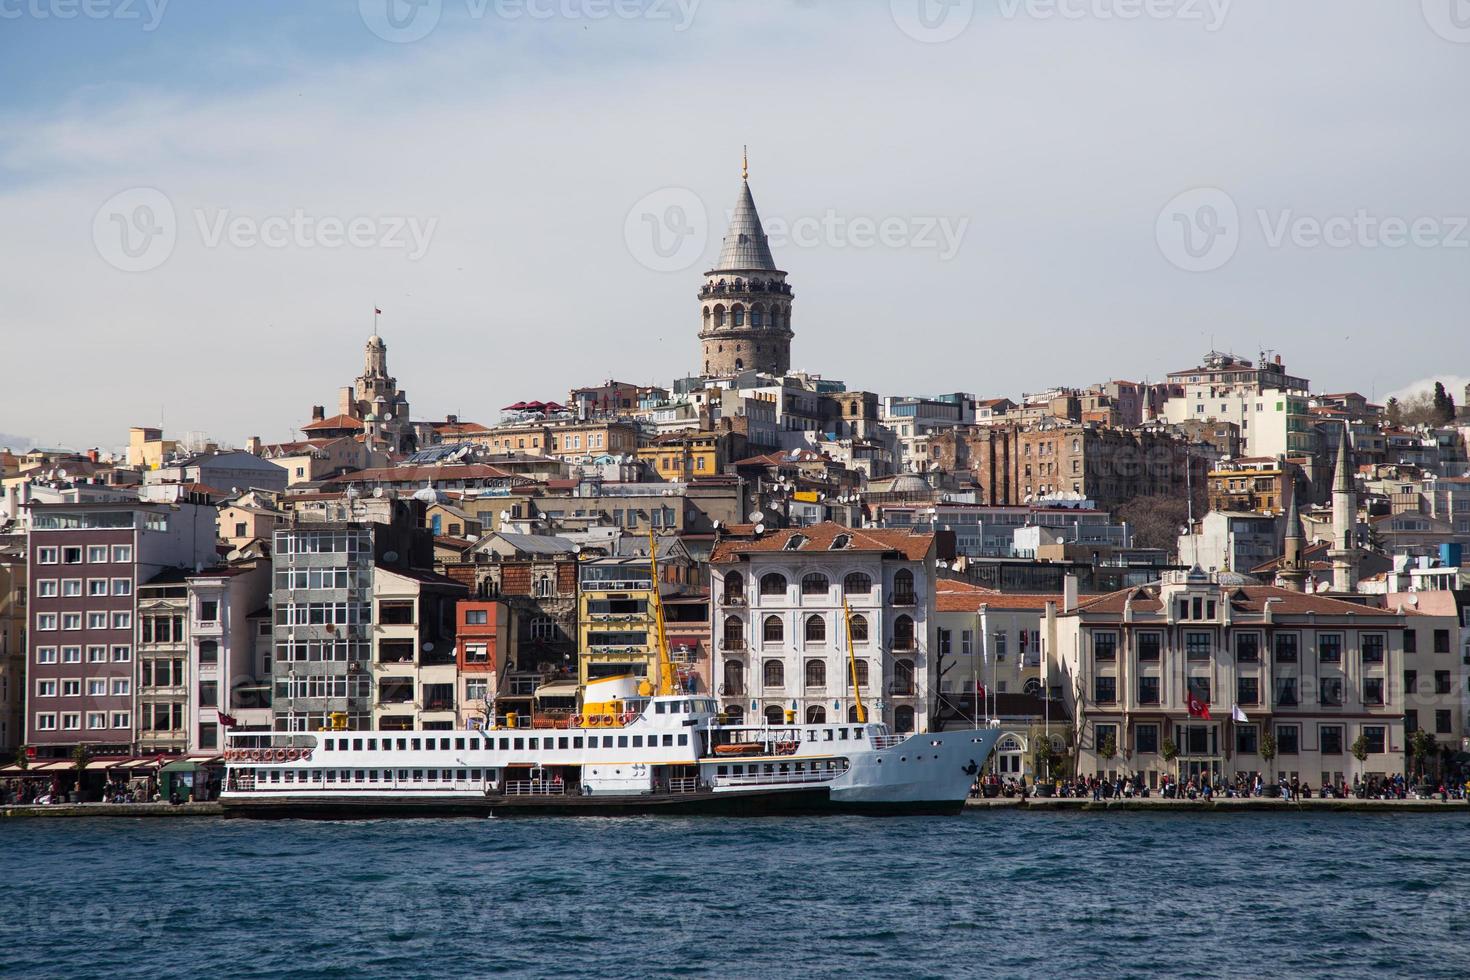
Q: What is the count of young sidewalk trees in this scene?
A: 8